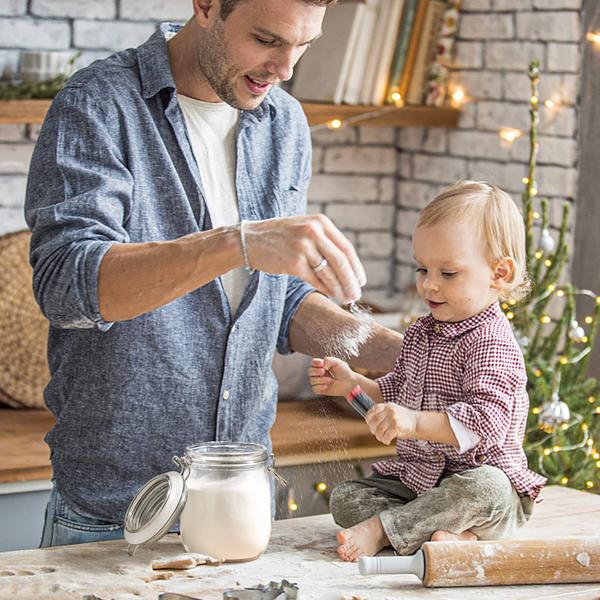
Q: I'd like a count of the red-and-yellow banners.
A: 0